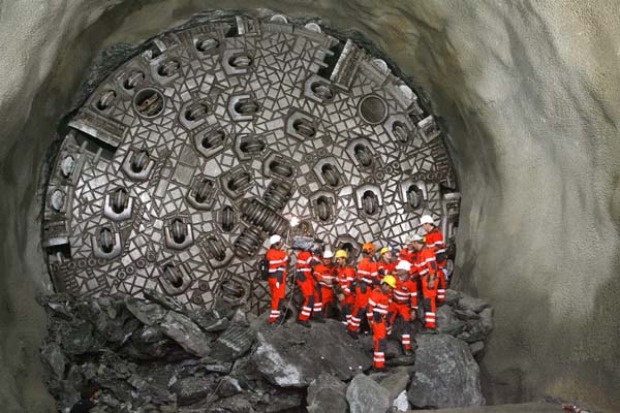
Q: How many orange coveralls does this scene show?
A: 11